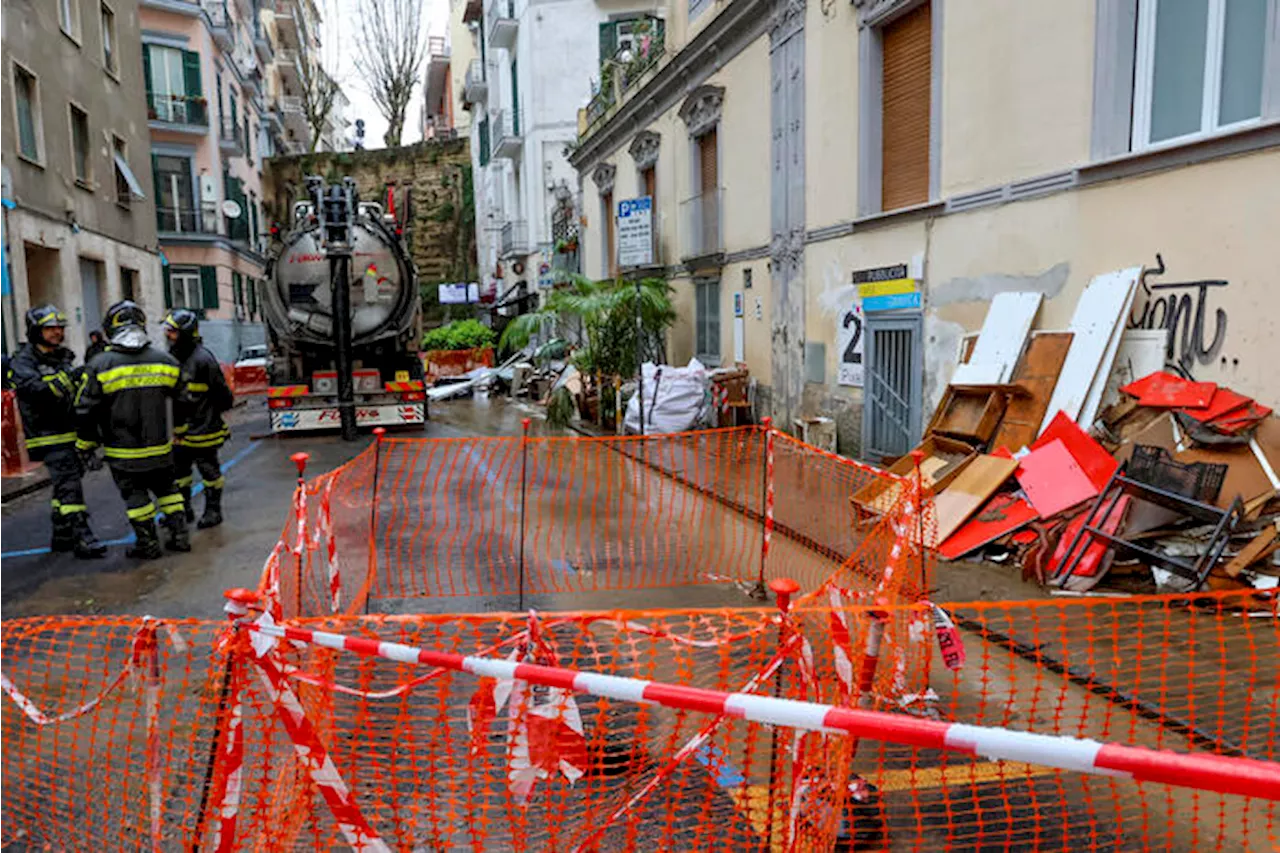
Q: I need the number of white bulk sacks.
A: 1